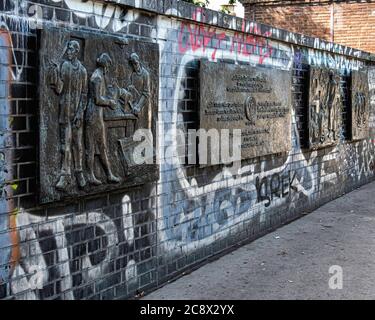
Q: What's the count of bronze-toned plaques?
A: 4